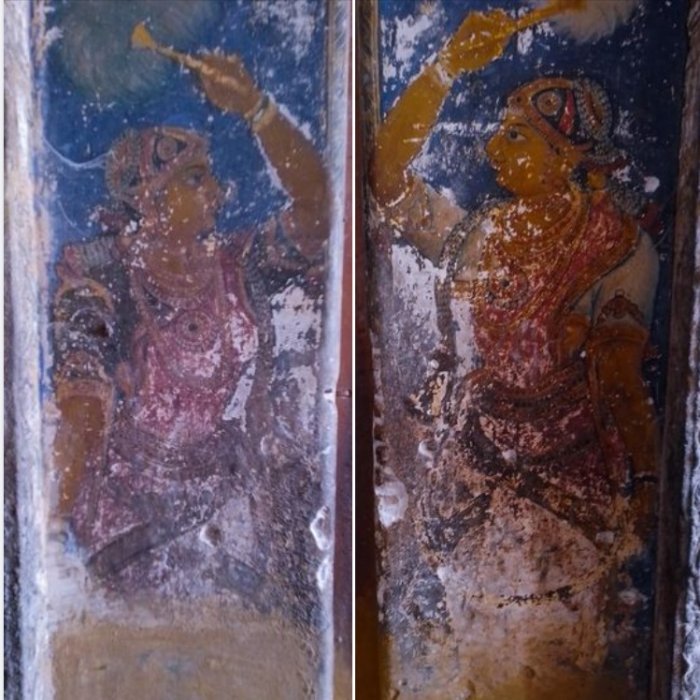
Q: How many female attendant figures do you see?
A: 2